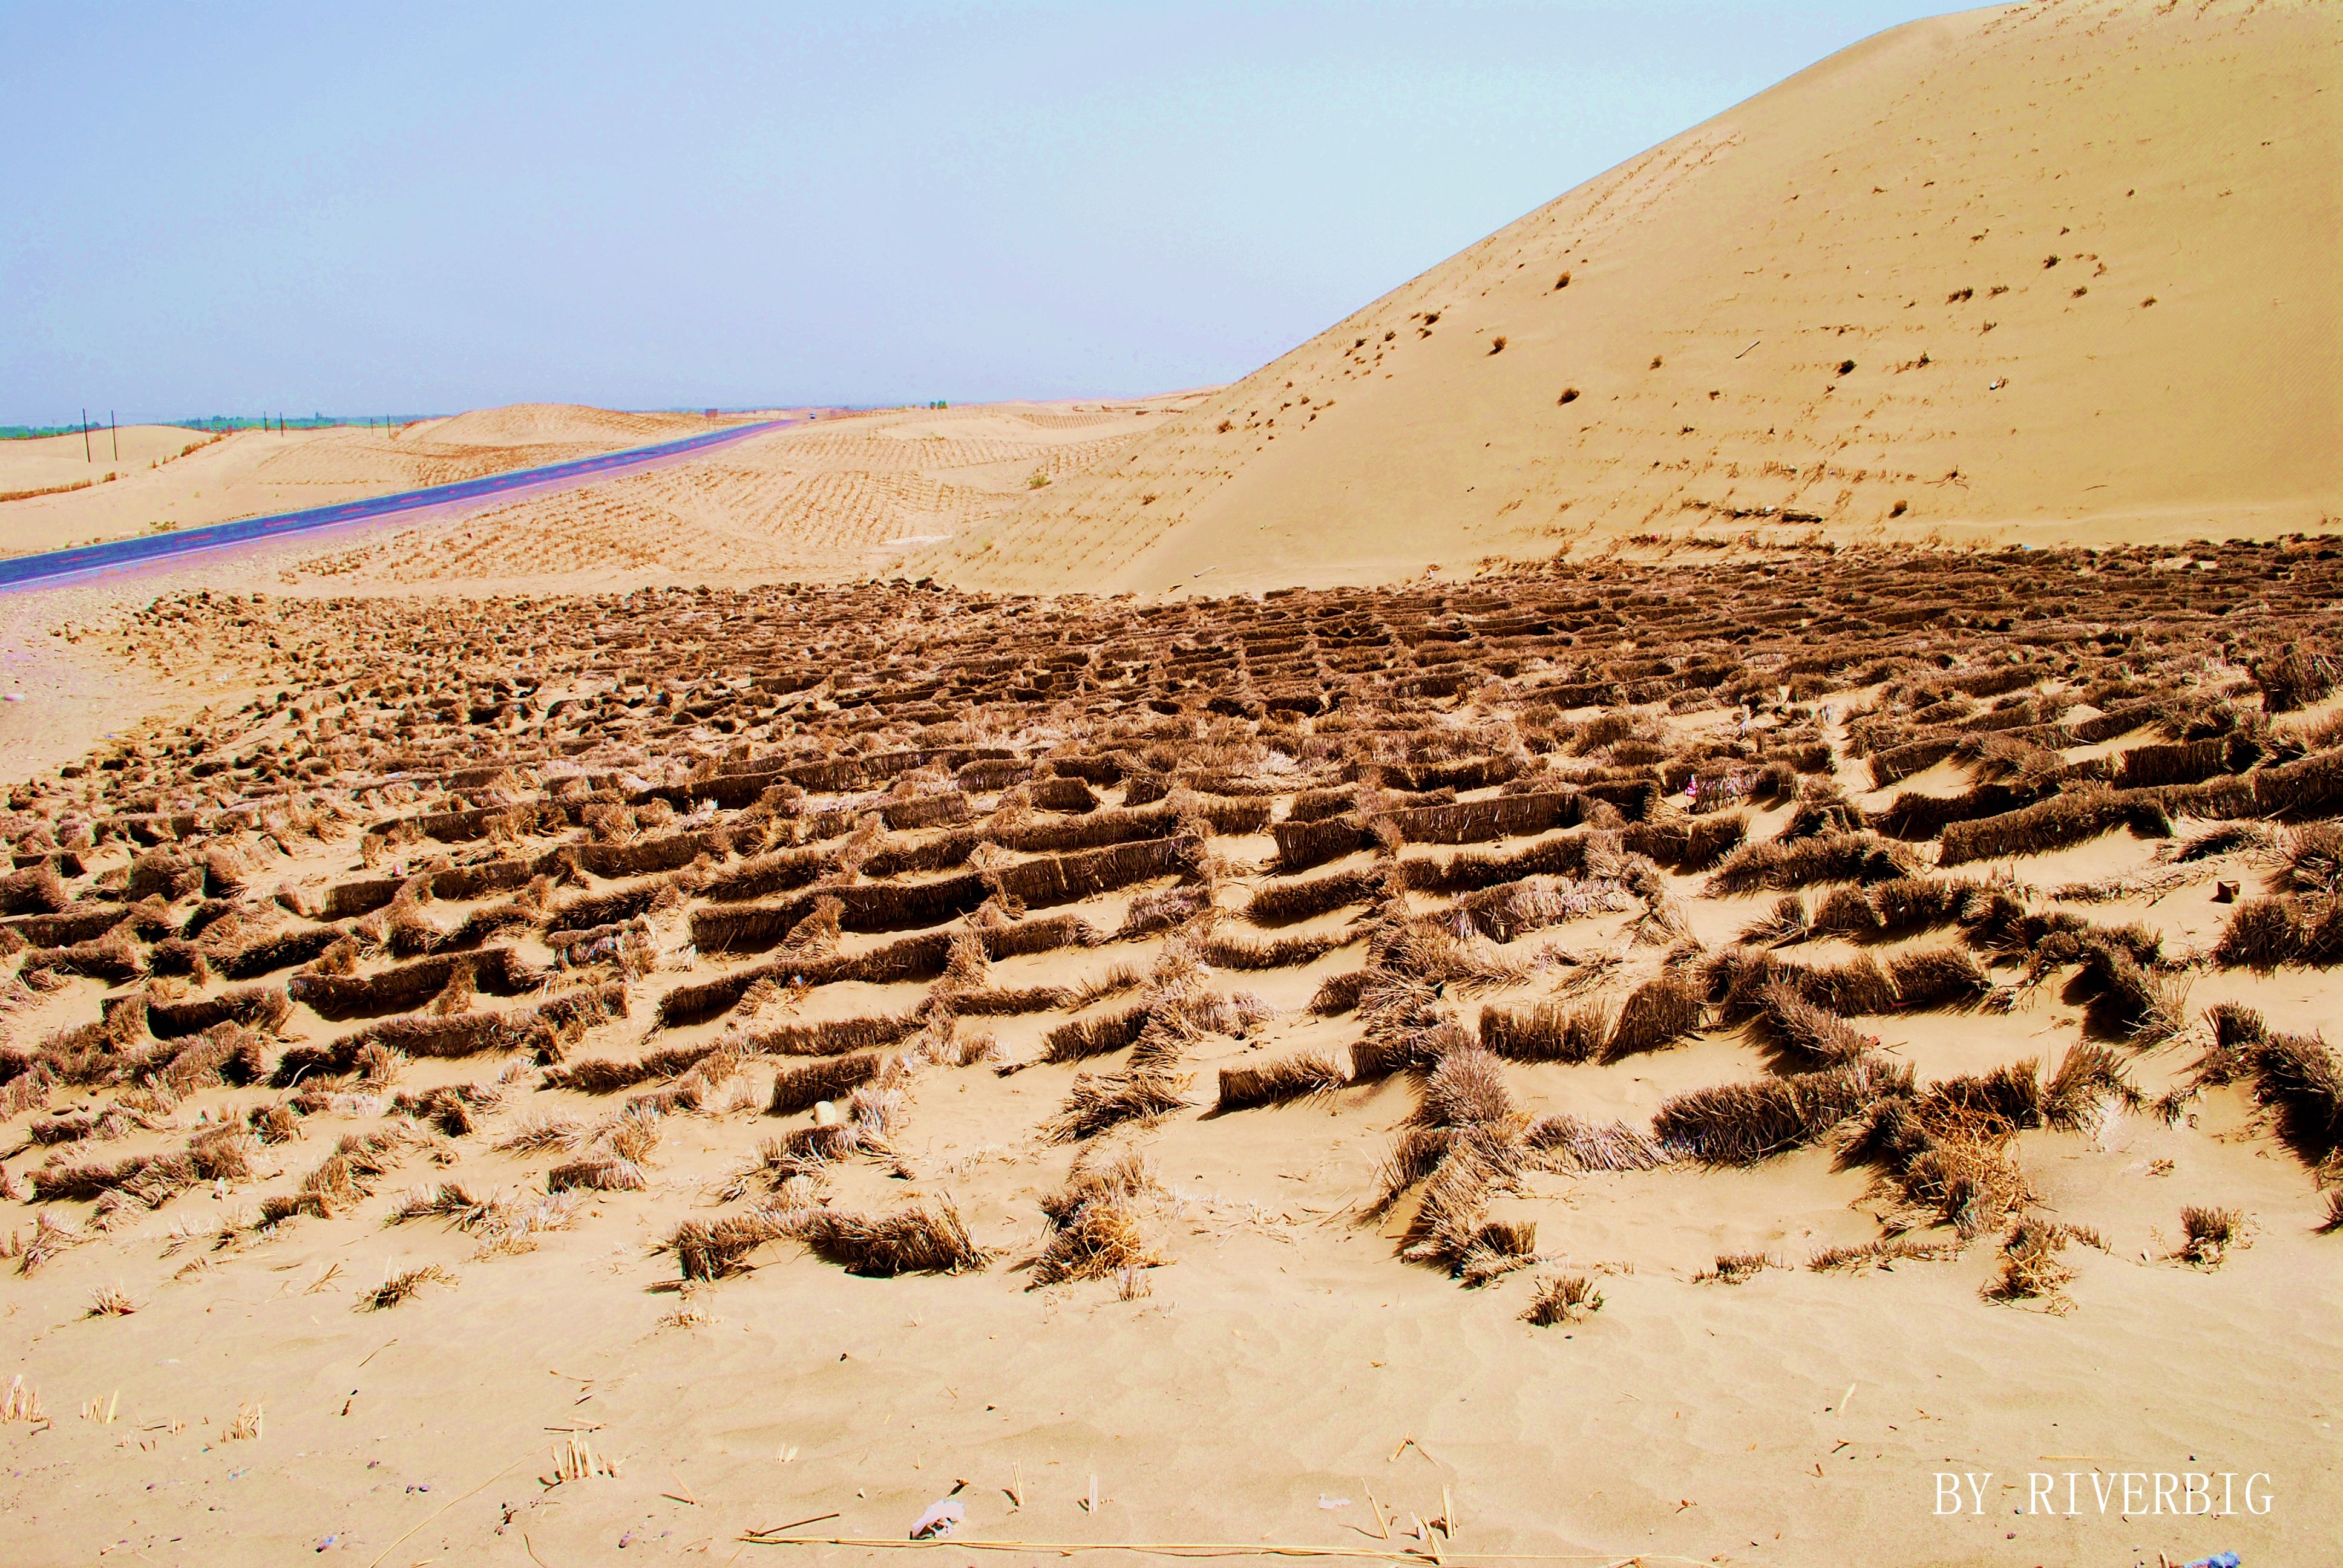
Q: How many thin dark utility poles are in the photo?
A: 6